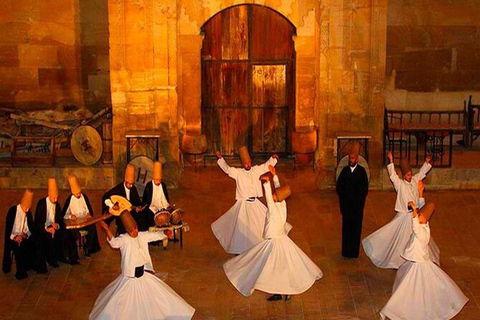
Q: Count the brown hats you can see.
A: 11